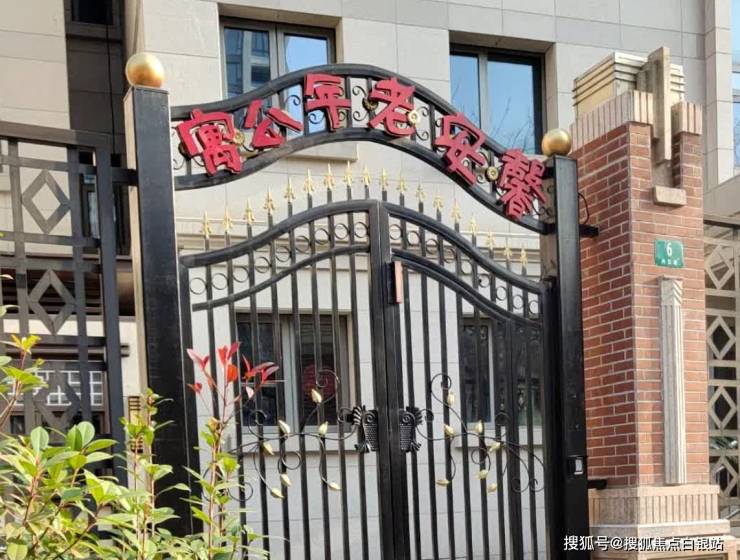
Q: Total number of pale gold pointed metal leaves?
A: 14